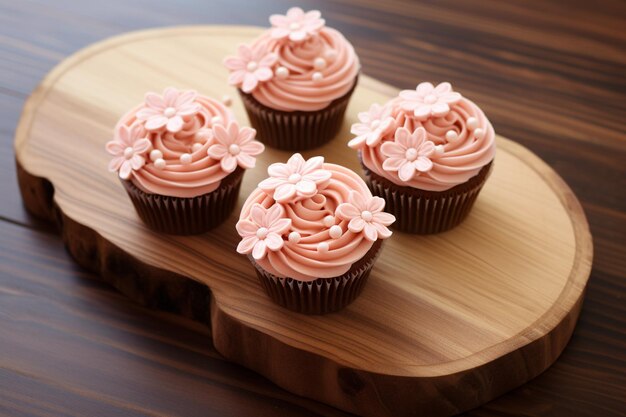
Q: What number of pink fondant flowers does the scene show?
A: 11